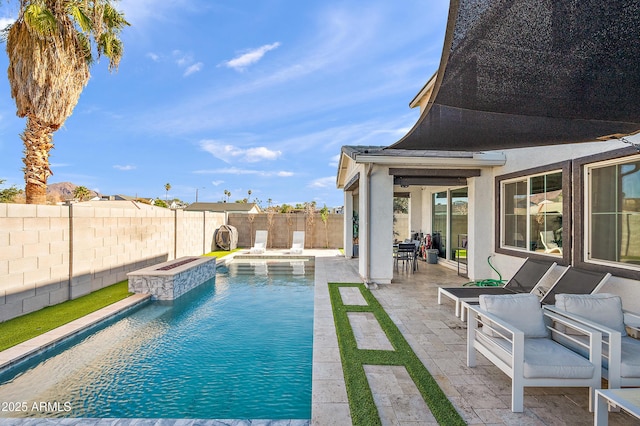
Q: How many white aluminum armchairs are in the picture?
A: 2